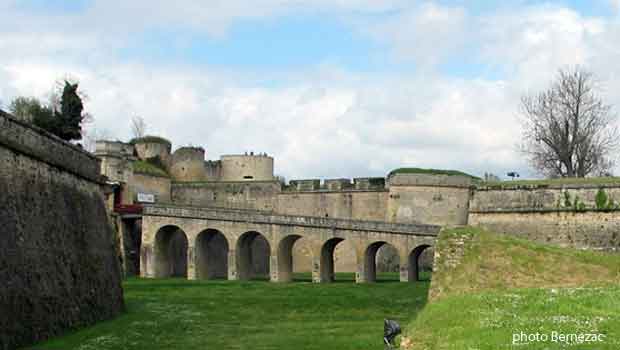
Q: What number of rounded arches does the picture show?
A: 7